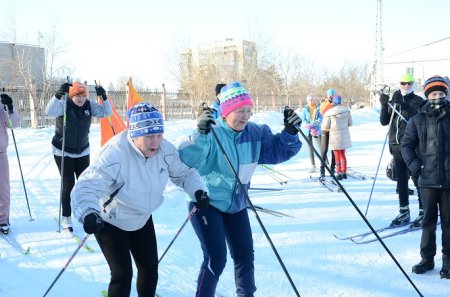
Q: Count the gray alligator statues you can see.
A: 0